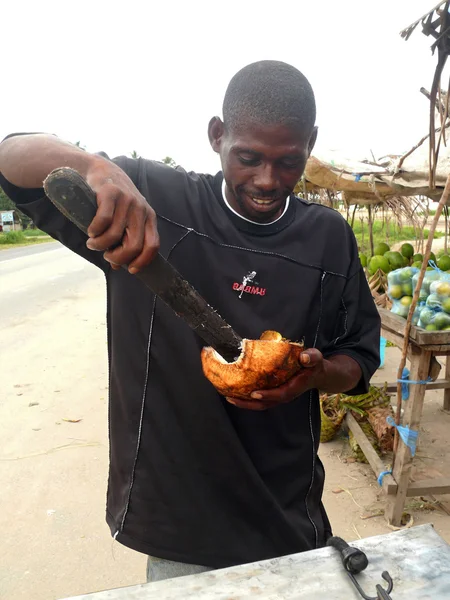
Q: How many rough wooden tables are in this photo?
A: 1